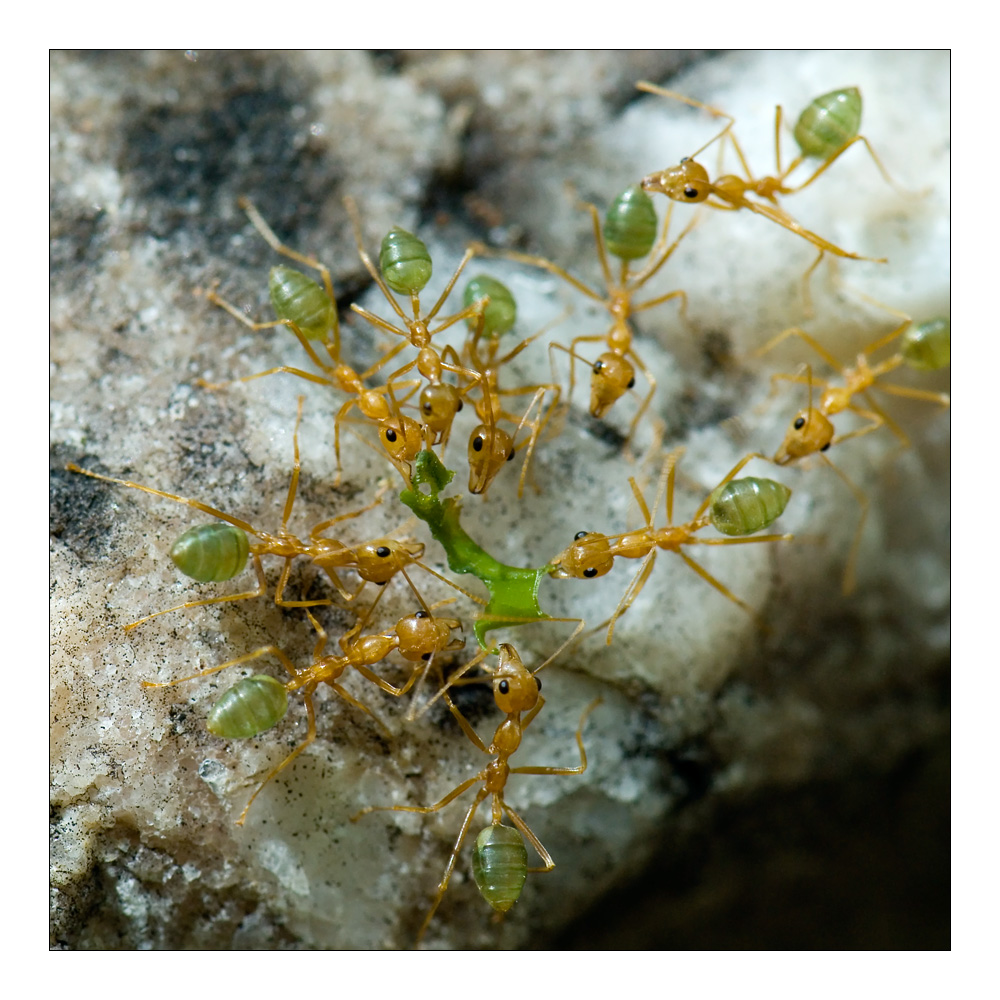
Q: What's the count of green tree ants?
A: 10